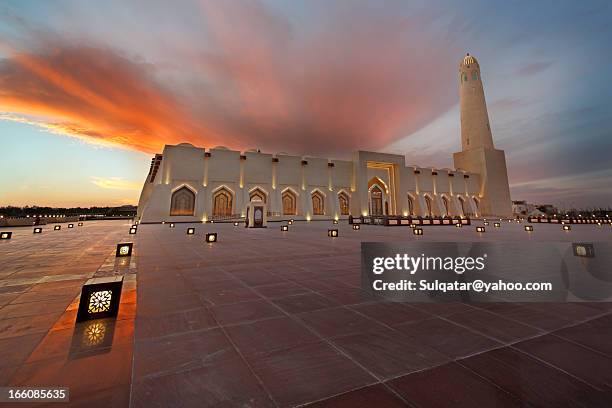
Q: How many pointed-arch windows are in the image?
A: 11